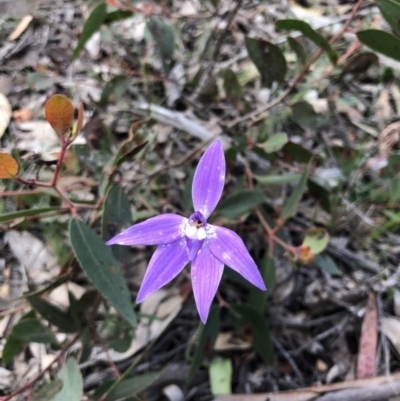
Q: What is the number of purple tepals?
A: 5